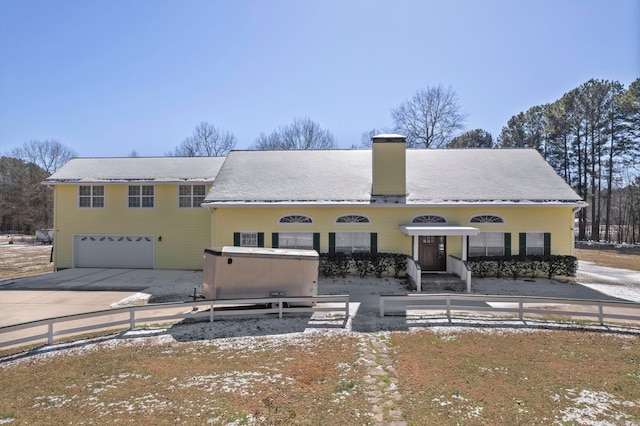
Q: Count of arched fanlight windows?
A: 4